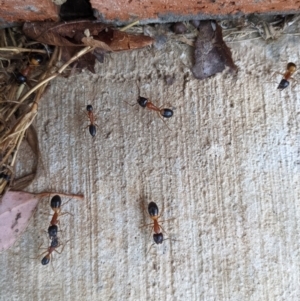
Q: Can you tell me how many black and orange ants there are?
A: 7